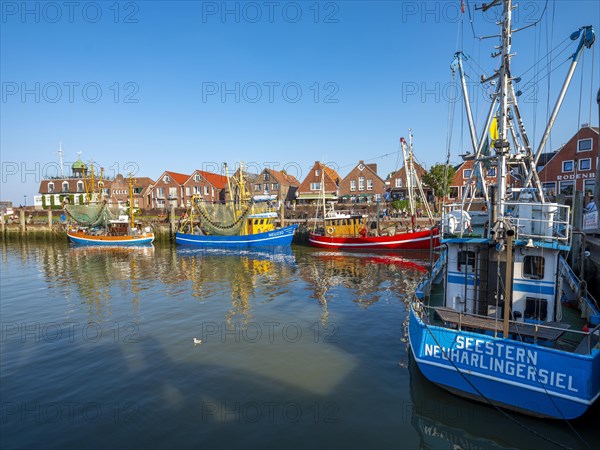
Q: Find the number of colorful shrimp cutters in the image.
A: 4